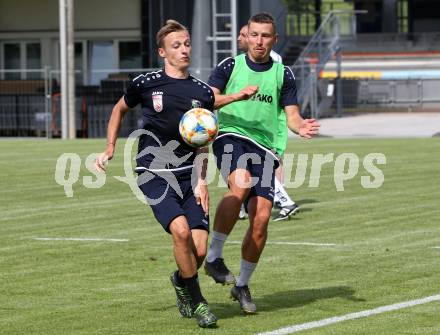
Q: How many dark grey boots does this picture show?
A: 2